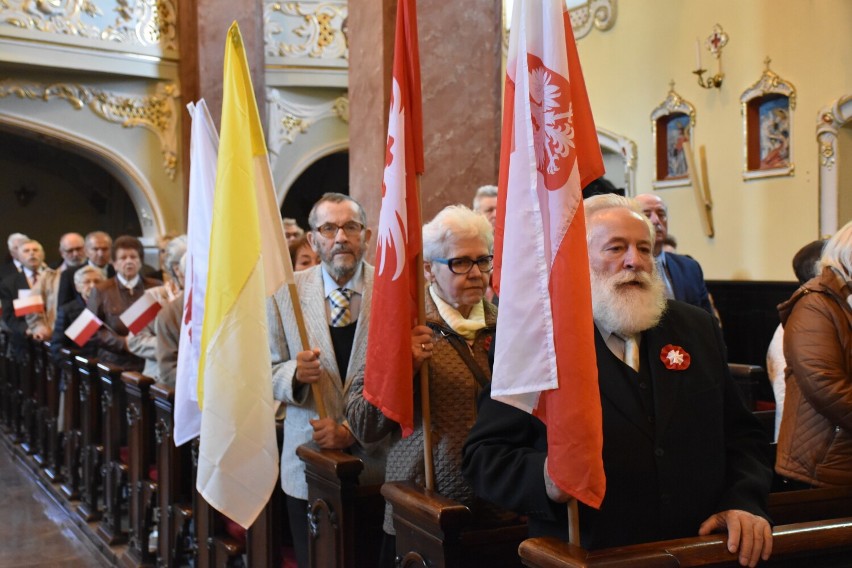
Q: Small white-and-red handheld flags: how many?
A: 3